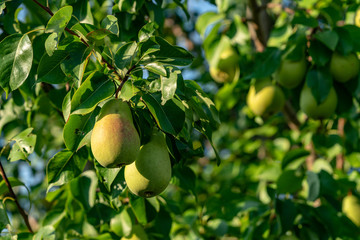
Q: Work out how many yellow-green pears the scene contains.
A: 8